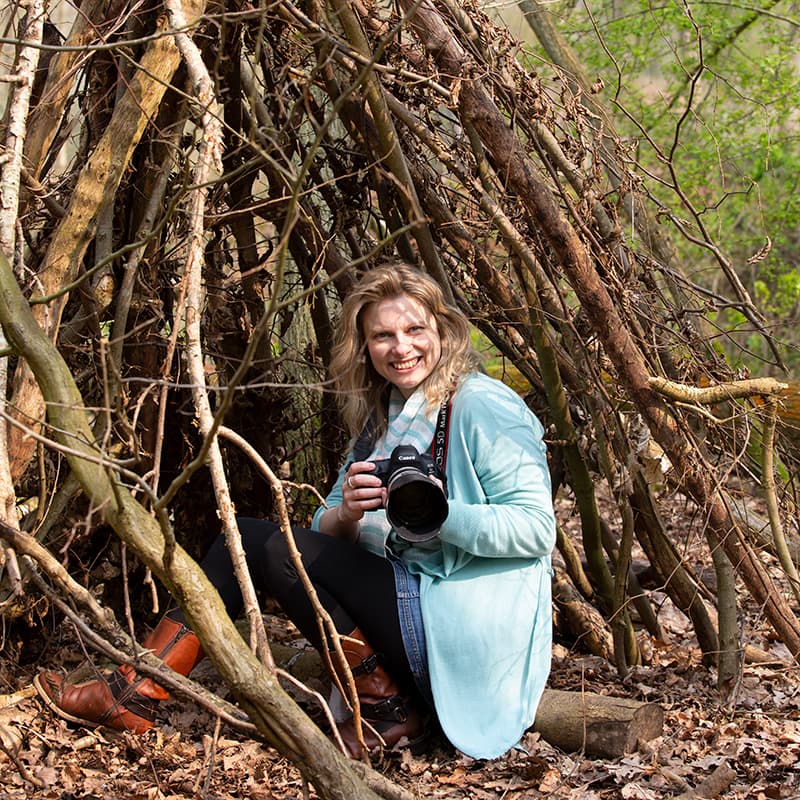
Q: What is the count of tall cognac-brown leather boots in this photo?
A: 2